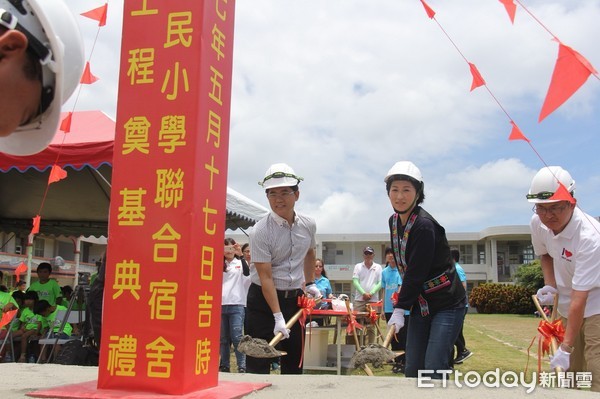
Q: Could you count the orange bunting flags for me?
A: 13